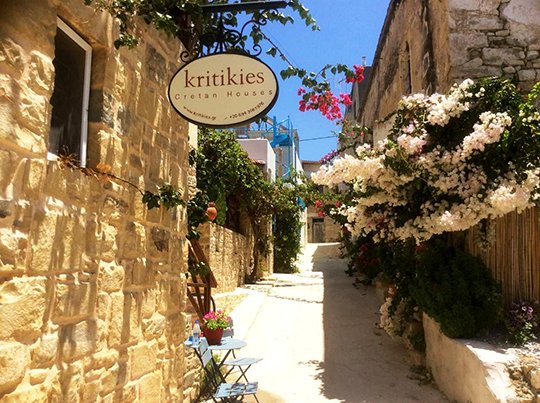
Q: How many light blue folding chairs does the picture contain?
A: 2